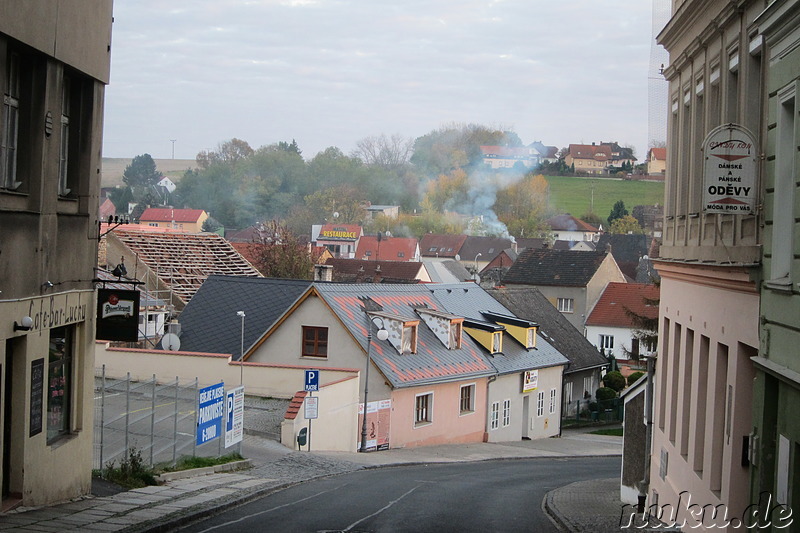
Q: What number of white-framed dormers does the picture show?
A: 2